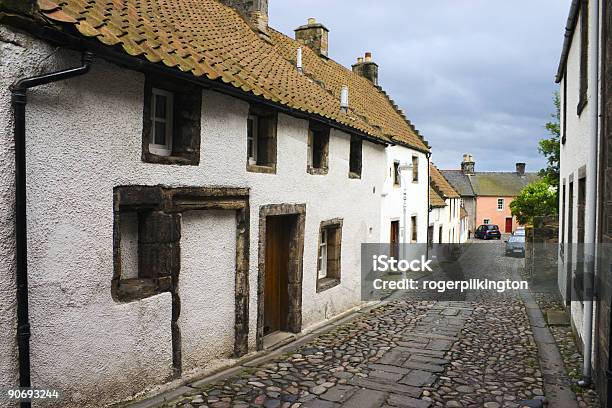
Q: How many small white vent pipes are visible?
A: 2